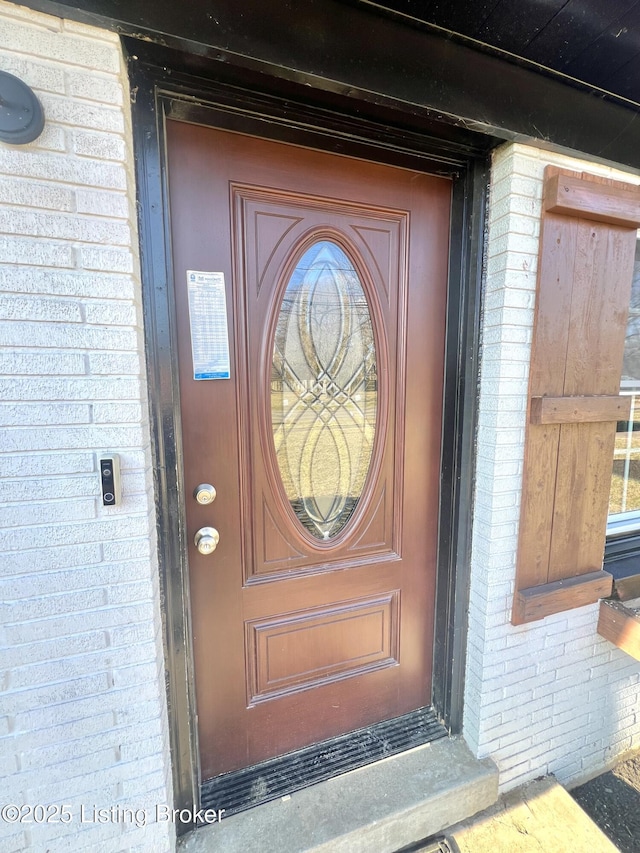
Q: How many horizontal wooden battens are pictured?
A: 3